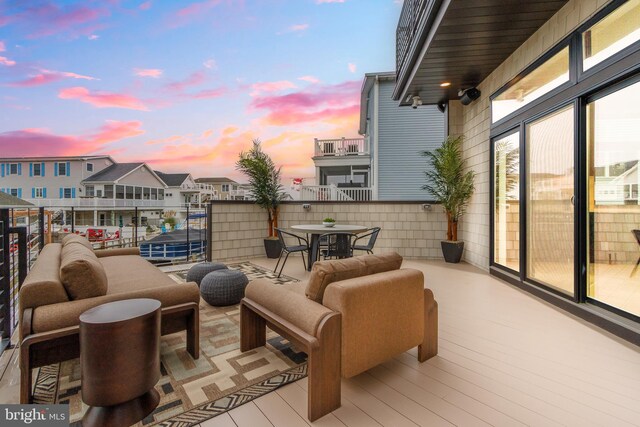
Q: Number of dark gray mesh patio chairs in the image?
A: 4